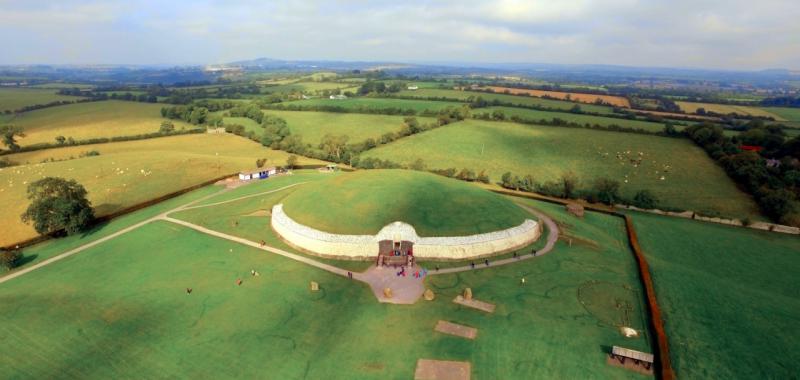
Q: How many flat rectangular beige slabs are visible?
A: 3